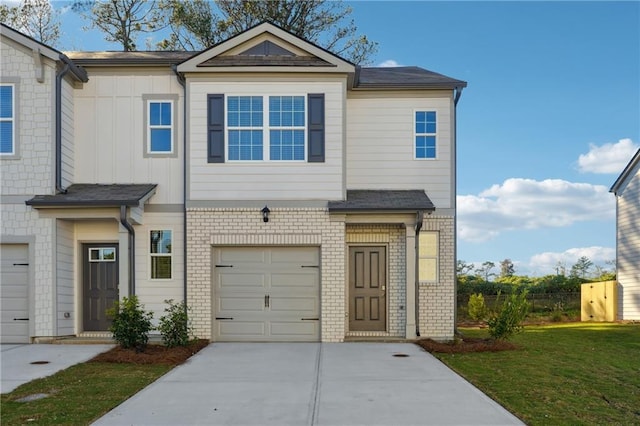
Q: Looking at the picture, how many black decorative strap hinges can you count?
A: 6